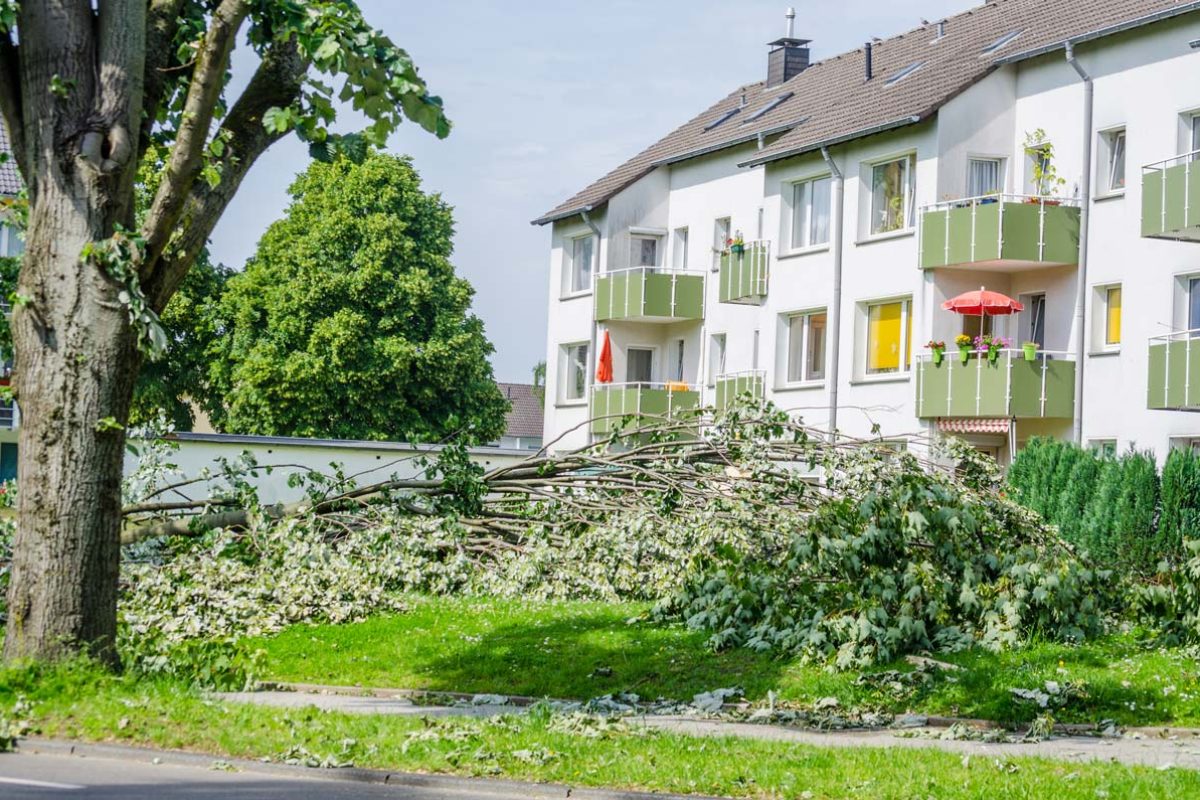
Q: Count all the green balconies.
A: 8